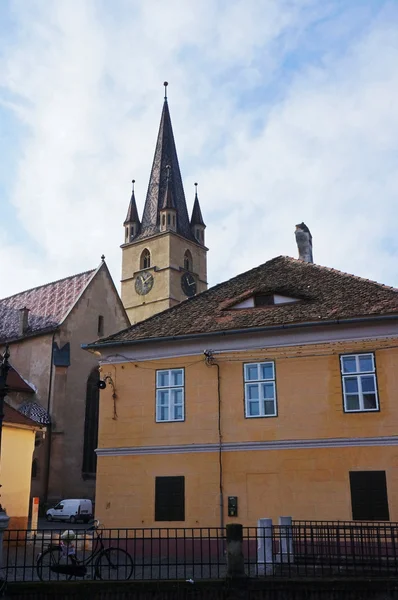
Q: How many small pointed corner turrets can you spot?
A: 3